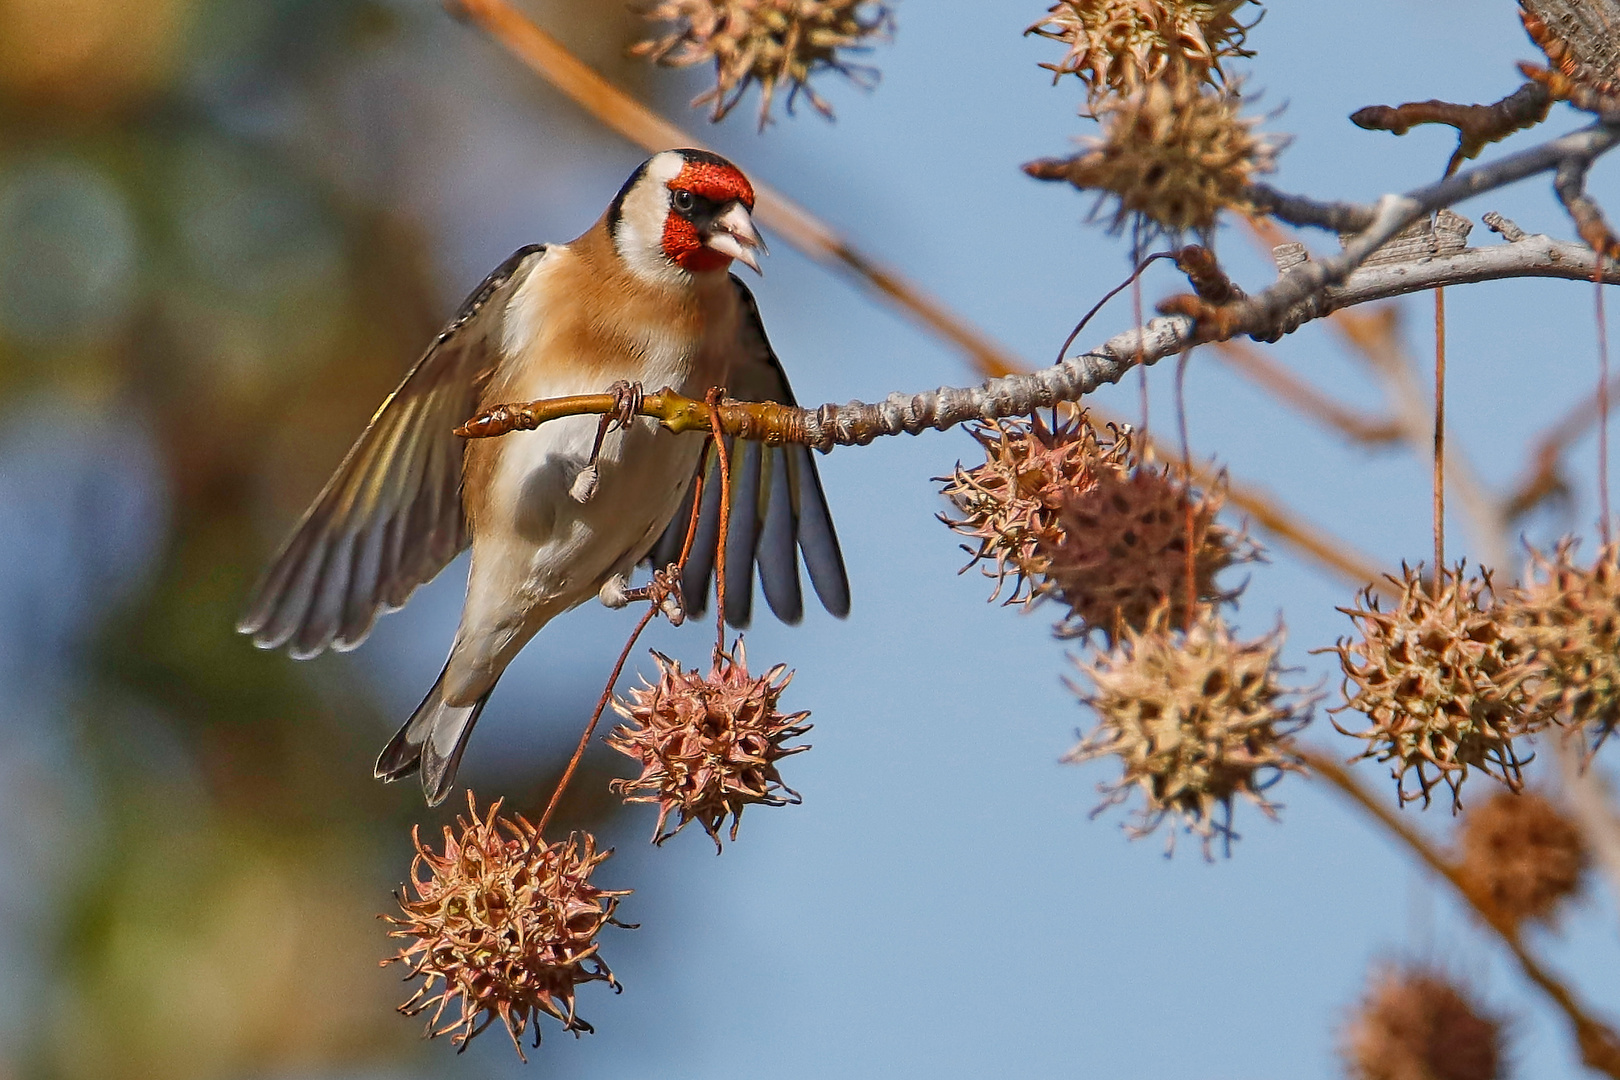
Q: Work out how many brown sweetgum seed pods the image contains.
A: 12